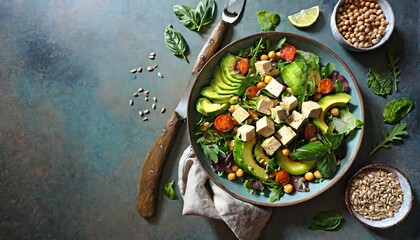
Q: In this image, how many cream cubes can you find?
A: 12